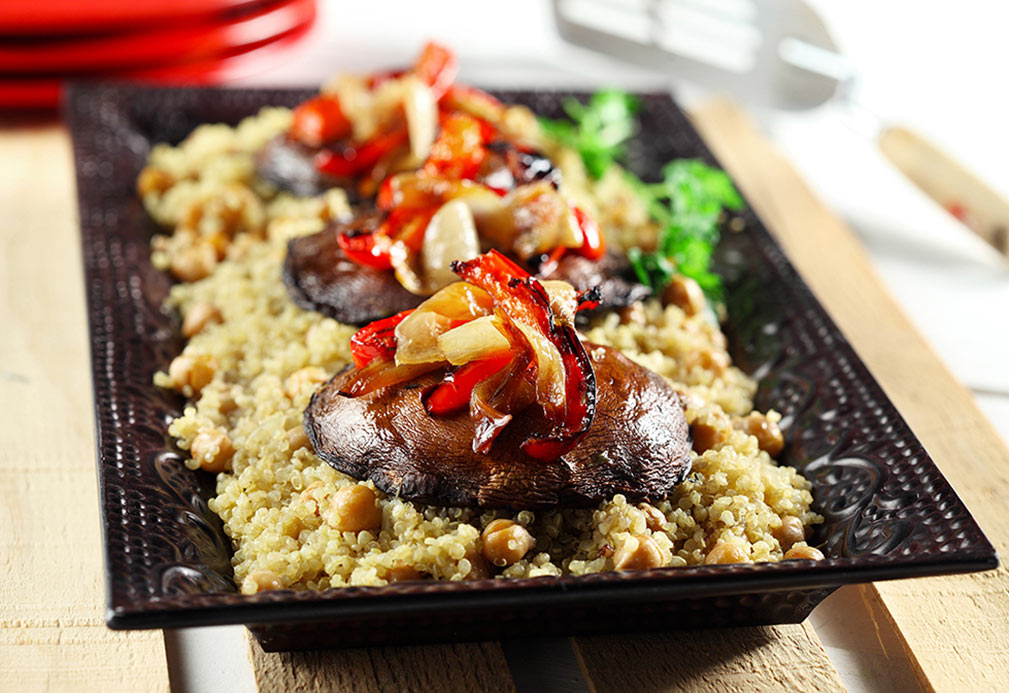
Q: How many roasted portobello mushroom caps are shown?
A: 3